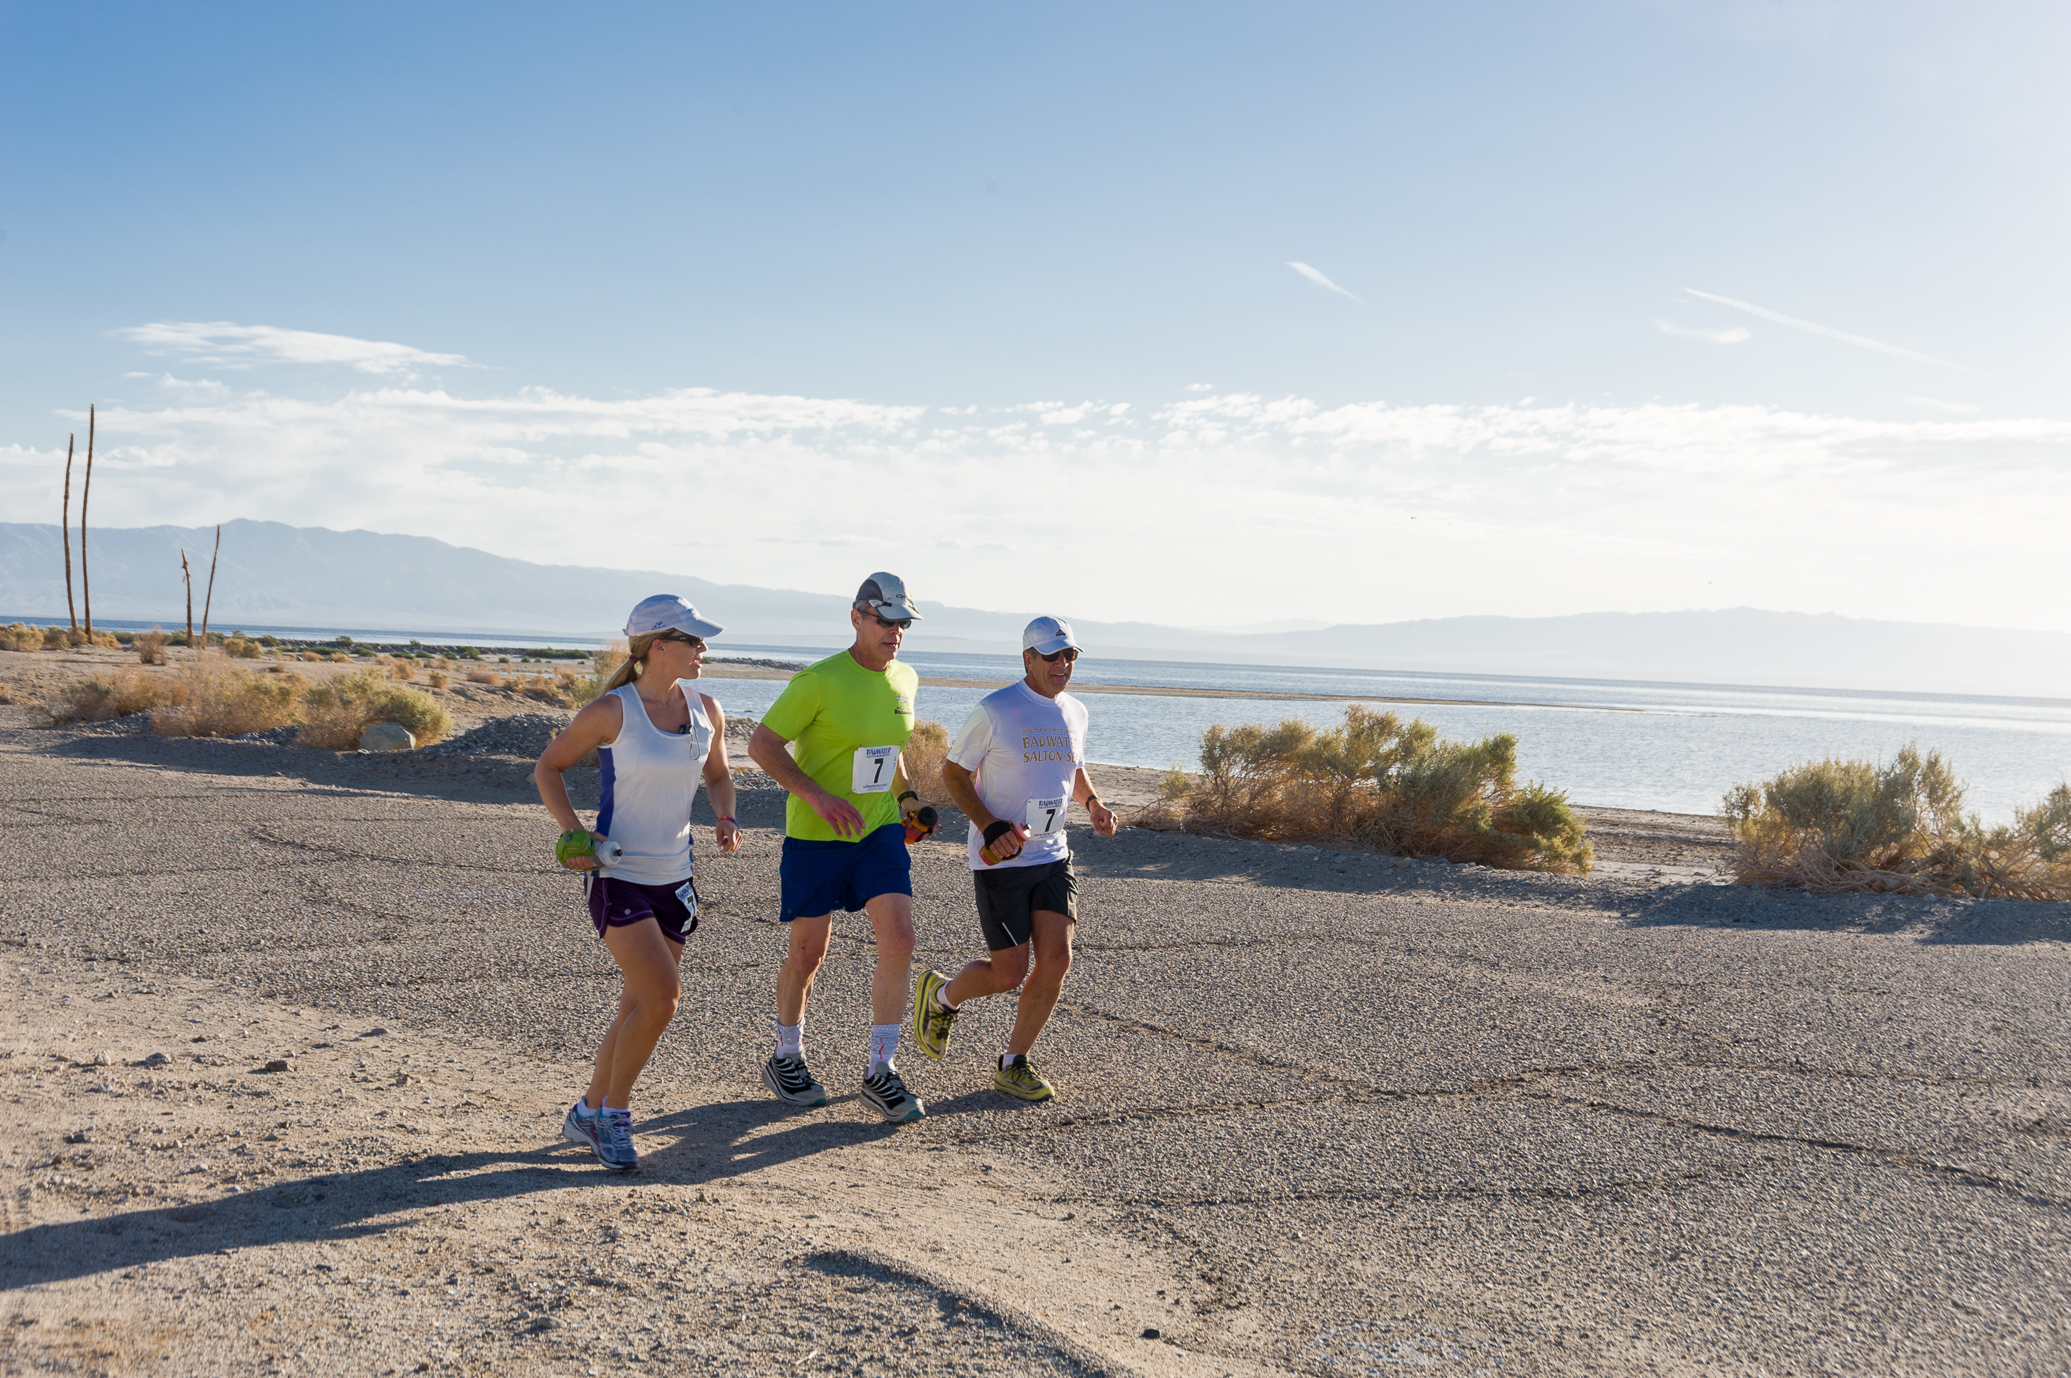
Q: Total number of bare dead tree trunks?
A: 4